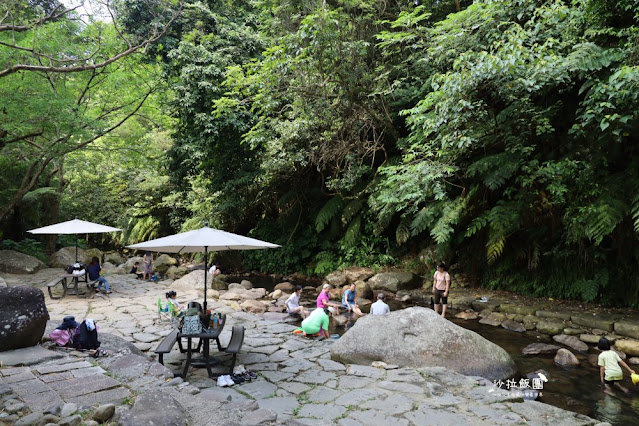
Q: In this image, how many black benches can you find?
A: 4